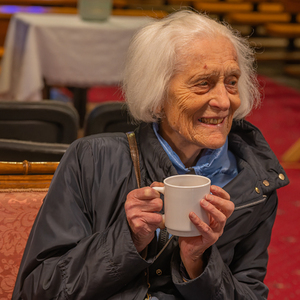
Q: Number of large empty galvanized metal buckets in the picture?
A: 0